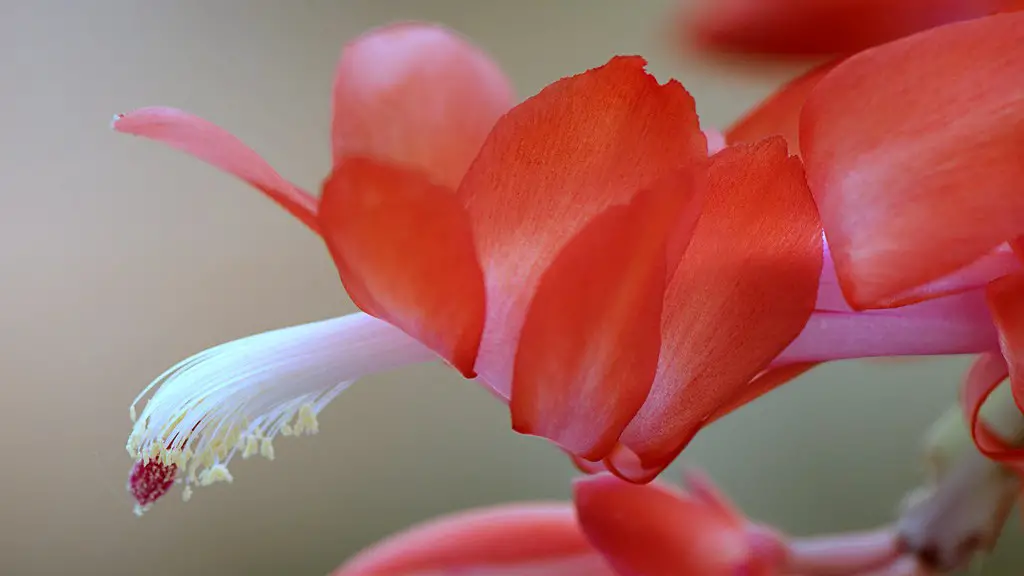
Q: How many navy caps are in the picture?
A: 0